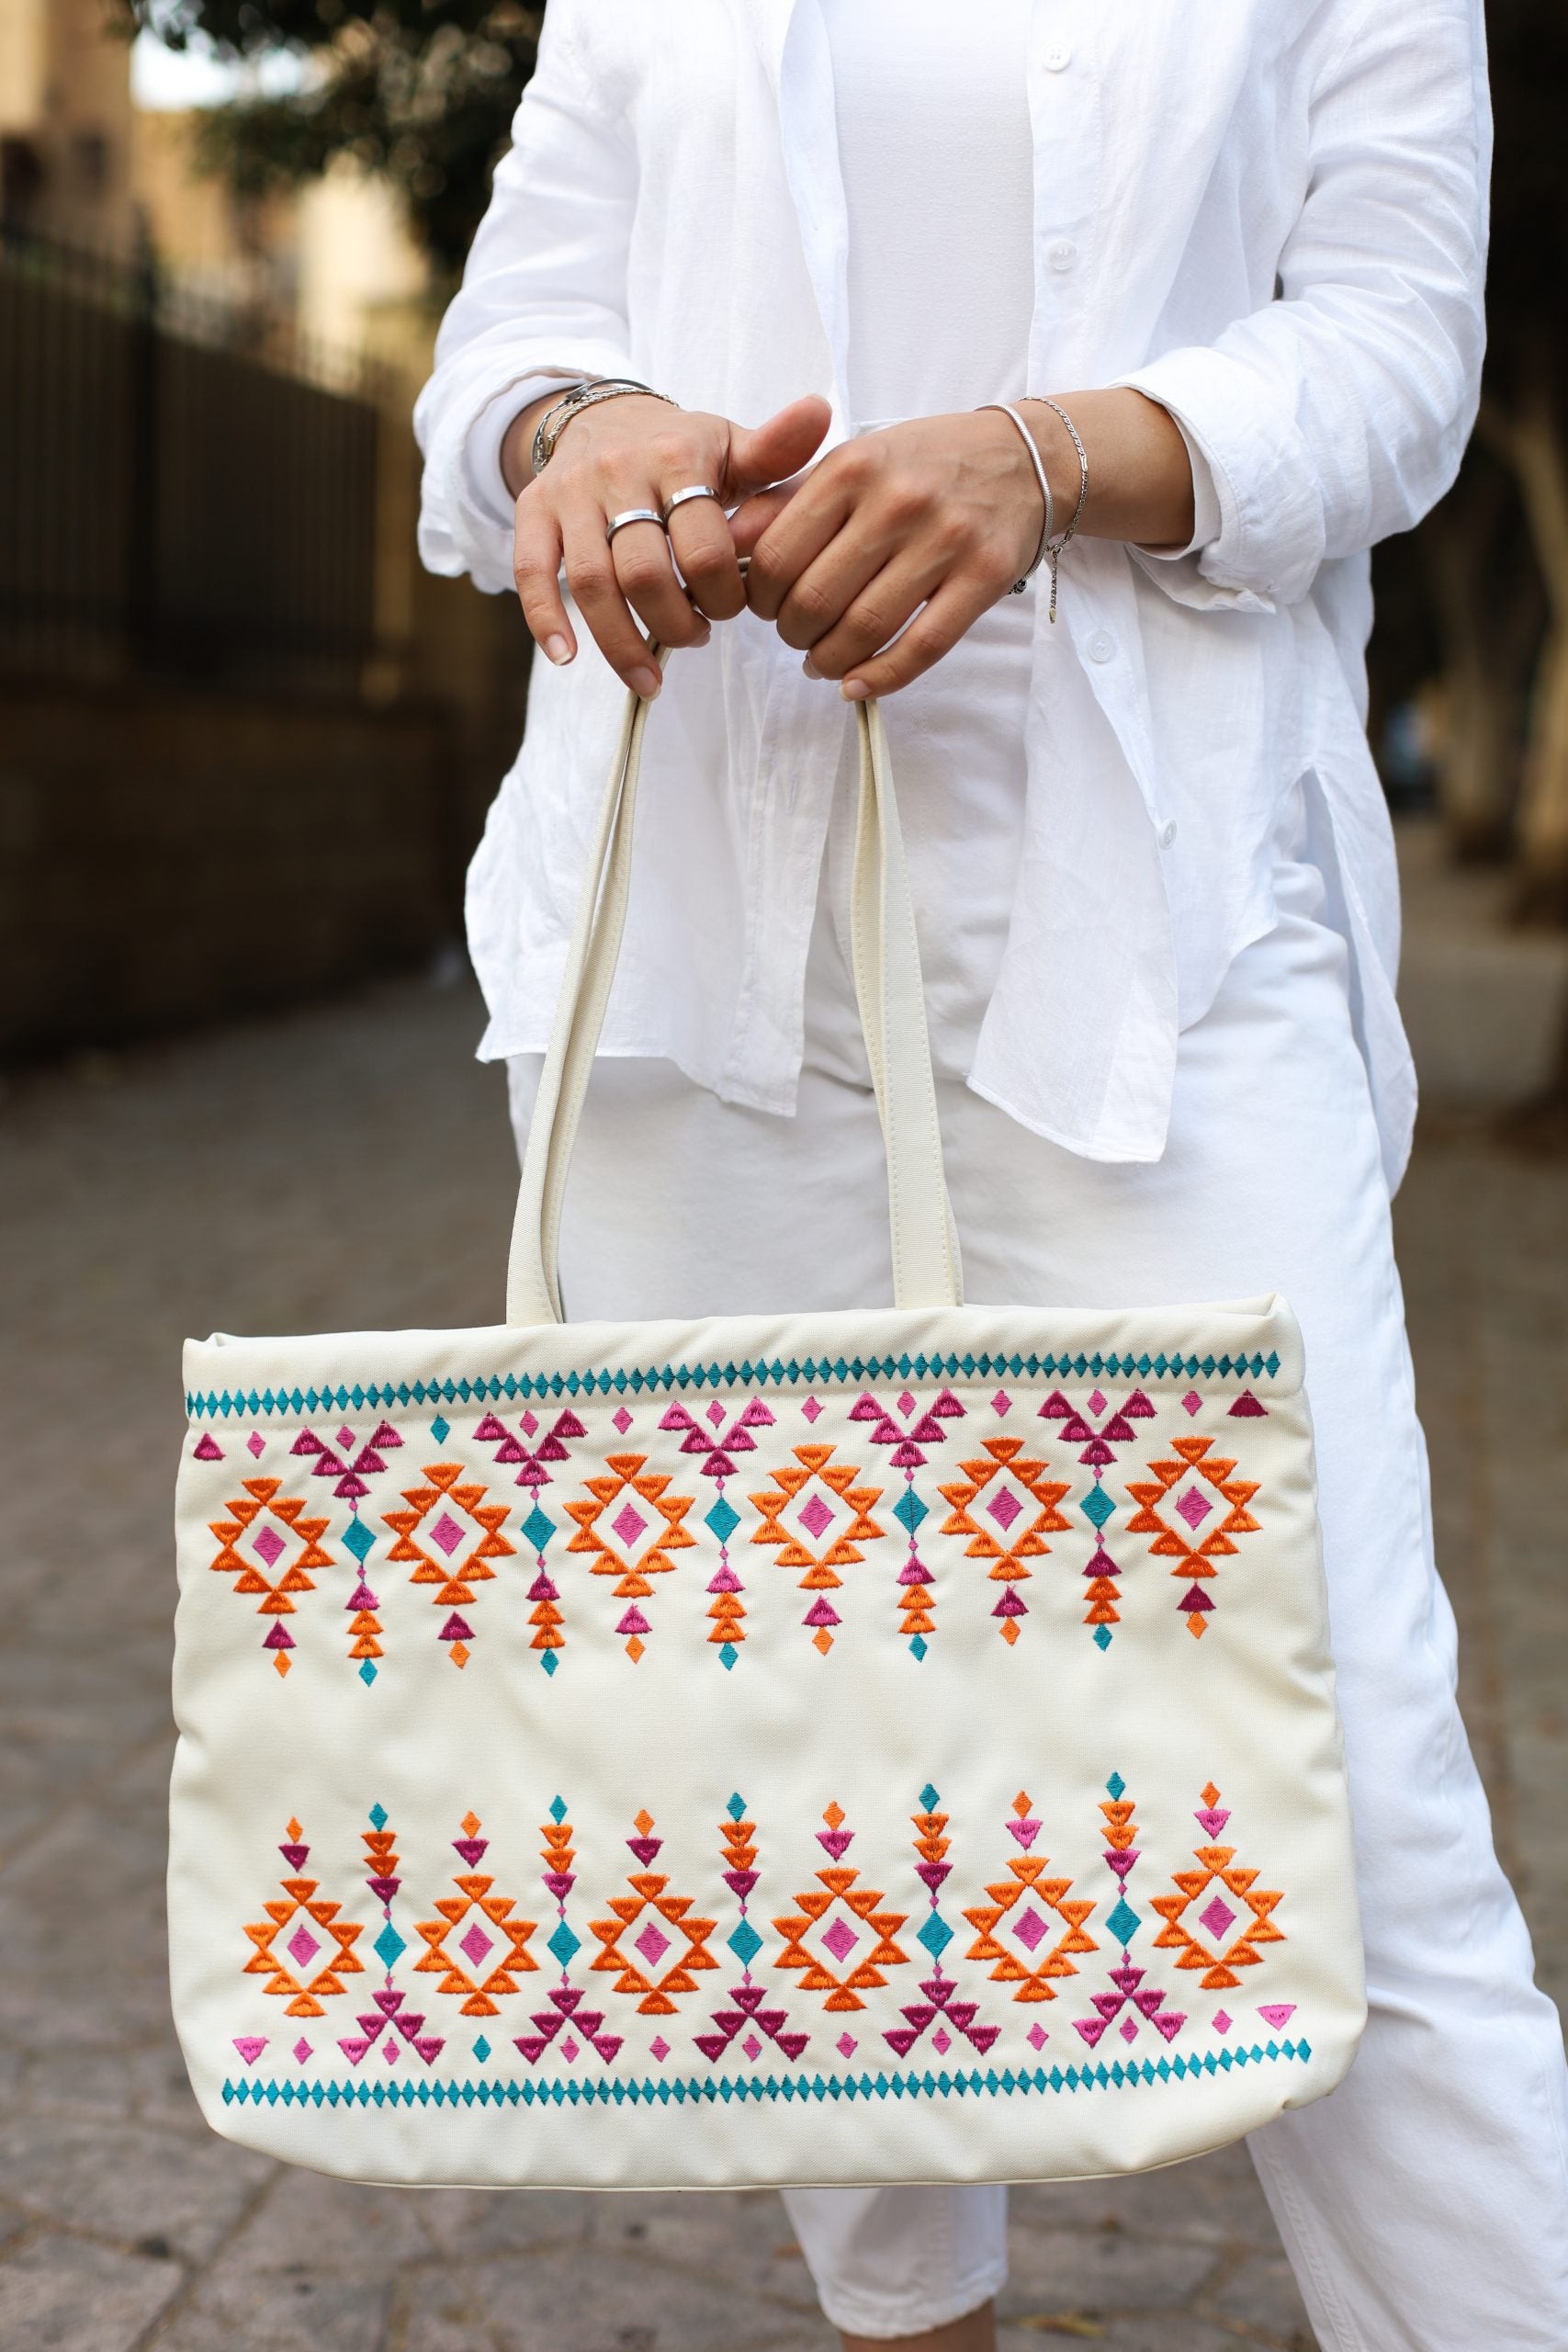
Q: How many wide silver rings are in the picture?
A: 2